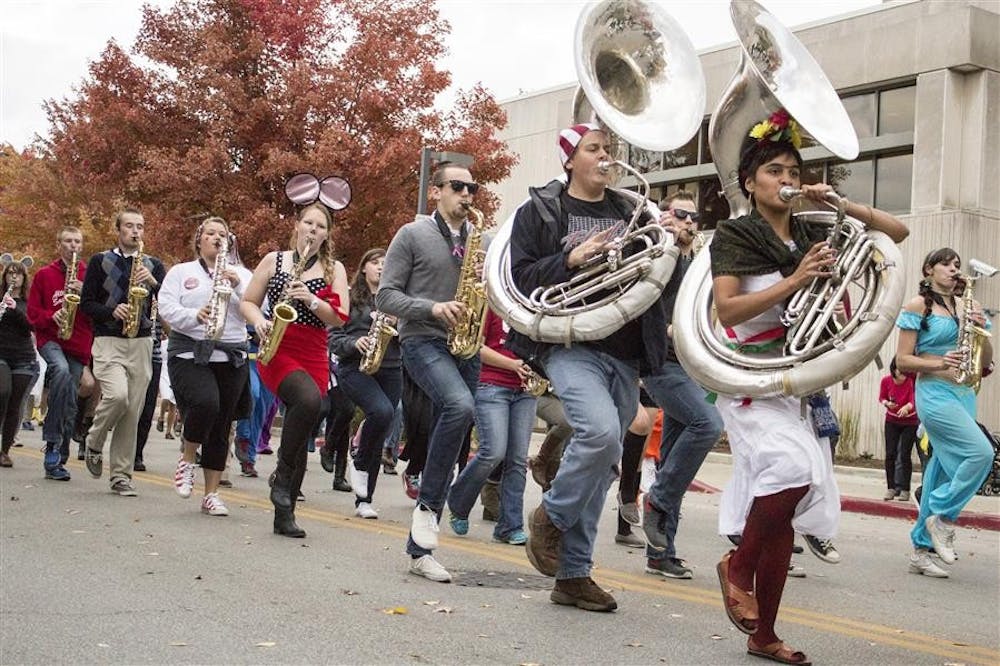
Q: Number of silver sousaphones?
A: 2